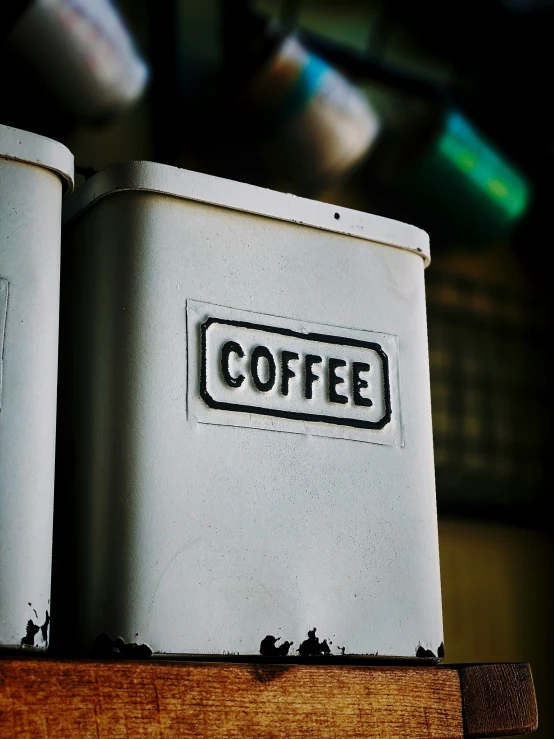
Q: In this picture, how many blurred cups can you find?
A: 3